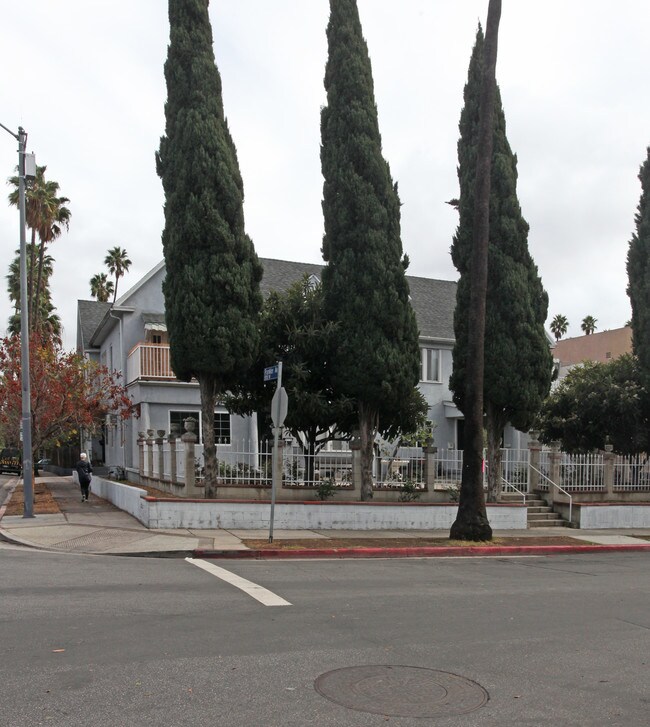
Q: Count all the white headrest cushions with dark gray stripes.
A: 0